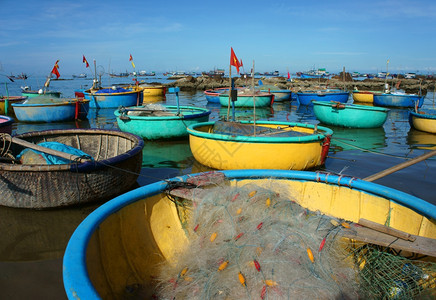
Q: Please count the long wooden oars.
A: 2